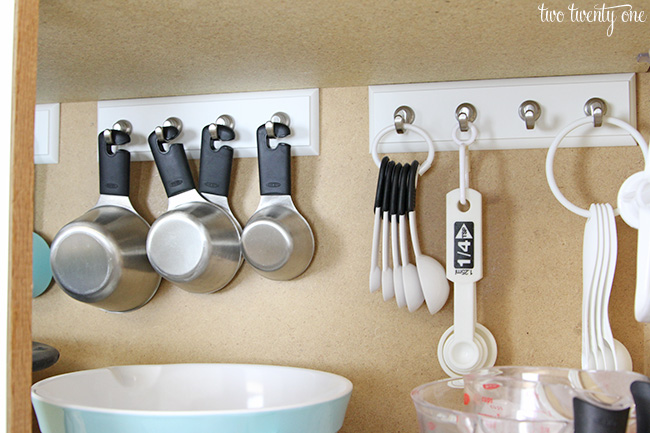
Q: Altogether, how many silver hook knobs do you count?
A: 8